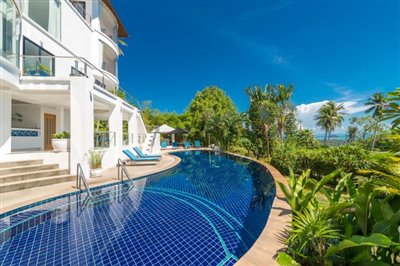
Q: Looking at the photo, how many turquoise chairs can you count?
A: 6